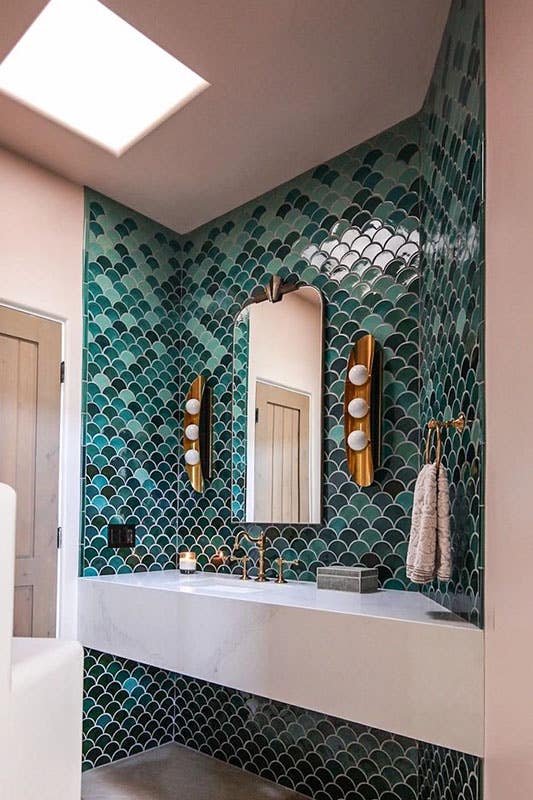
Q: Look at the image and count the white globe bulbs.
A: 6